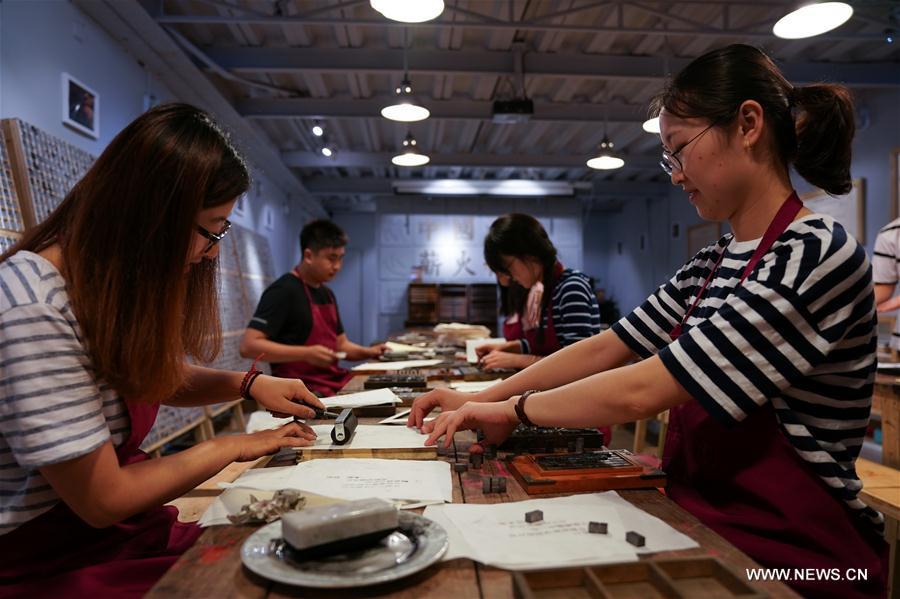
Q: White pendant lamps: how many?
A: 6